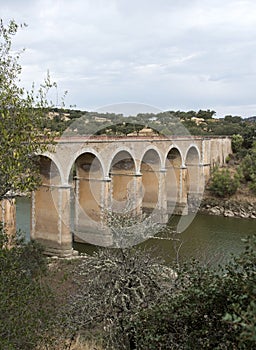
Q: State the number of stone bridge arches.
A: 6